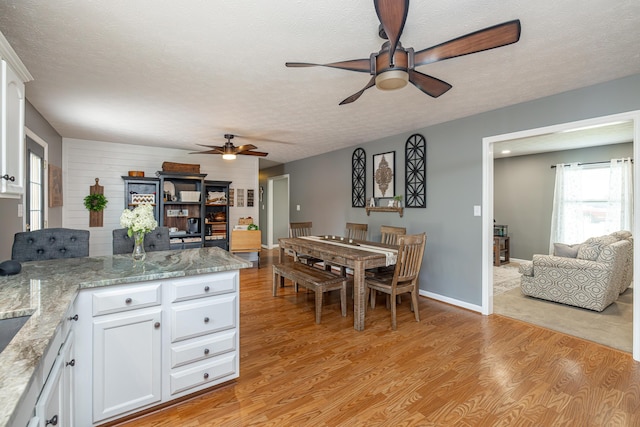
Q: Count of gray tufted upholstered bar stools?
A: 2